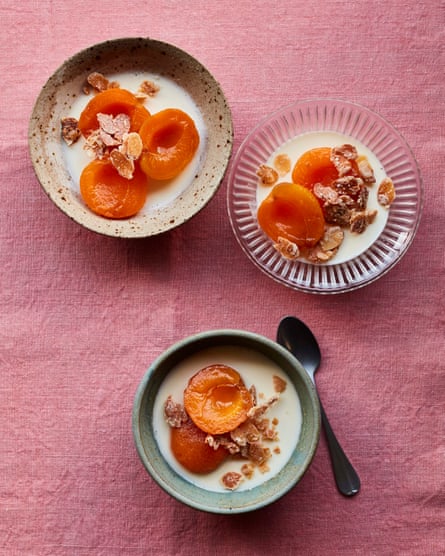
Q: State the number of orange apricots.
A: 7